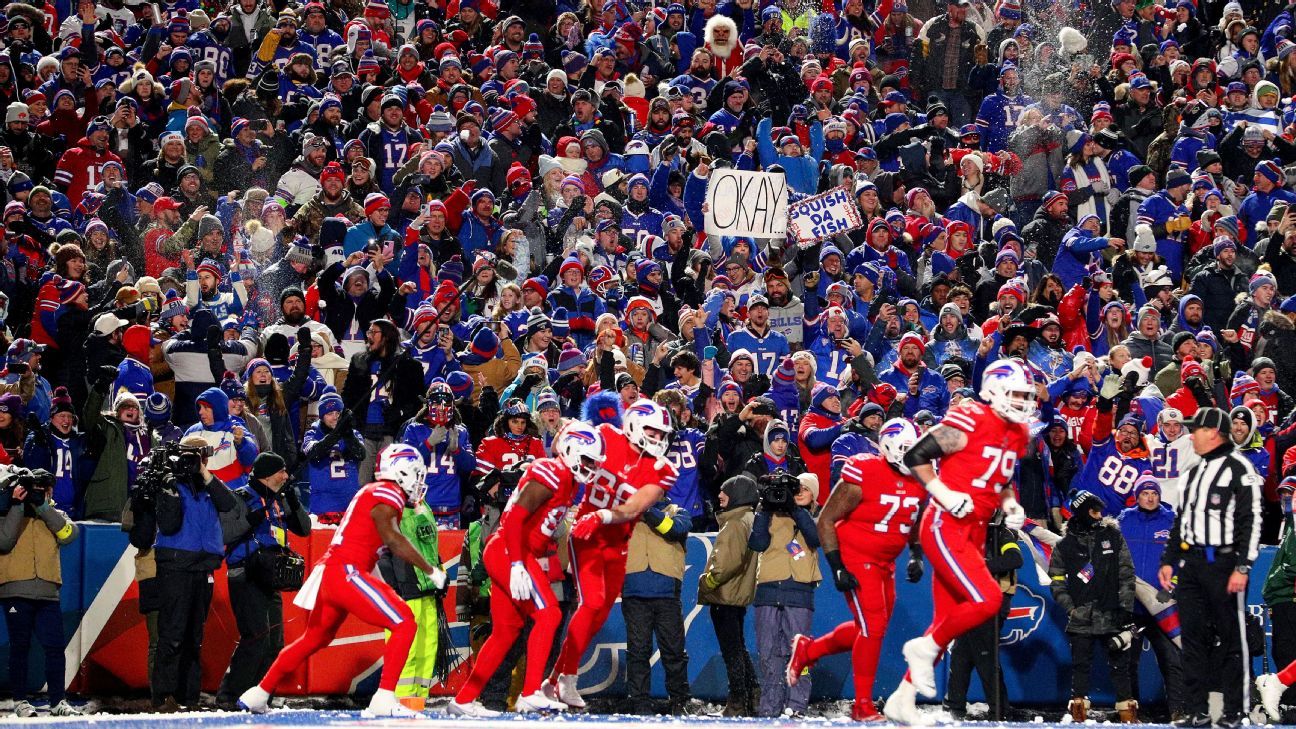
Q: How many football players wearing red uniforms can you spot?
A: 5